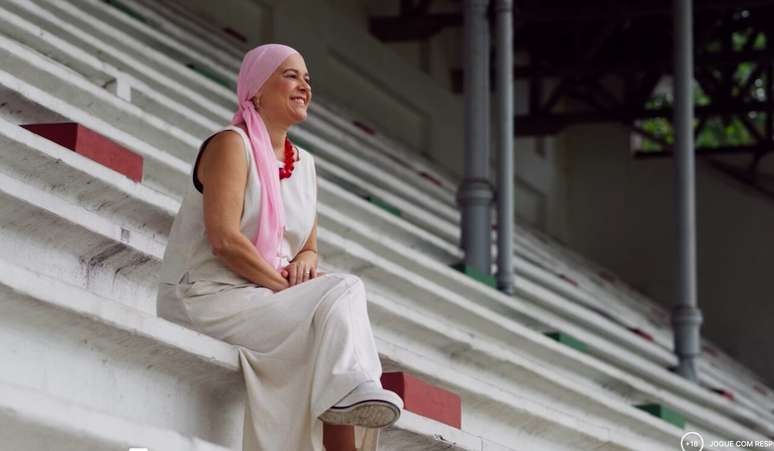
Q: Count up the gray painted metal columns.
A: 3